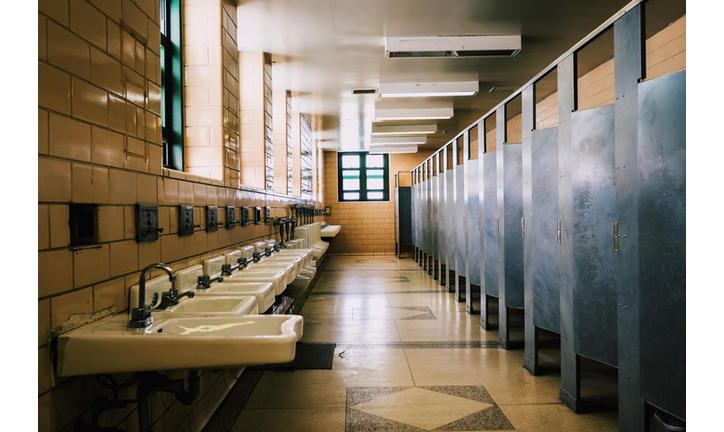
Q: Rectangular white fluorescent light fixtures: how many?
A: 6